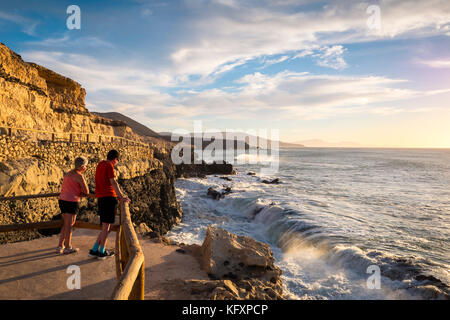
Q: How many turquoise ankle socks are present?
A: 2